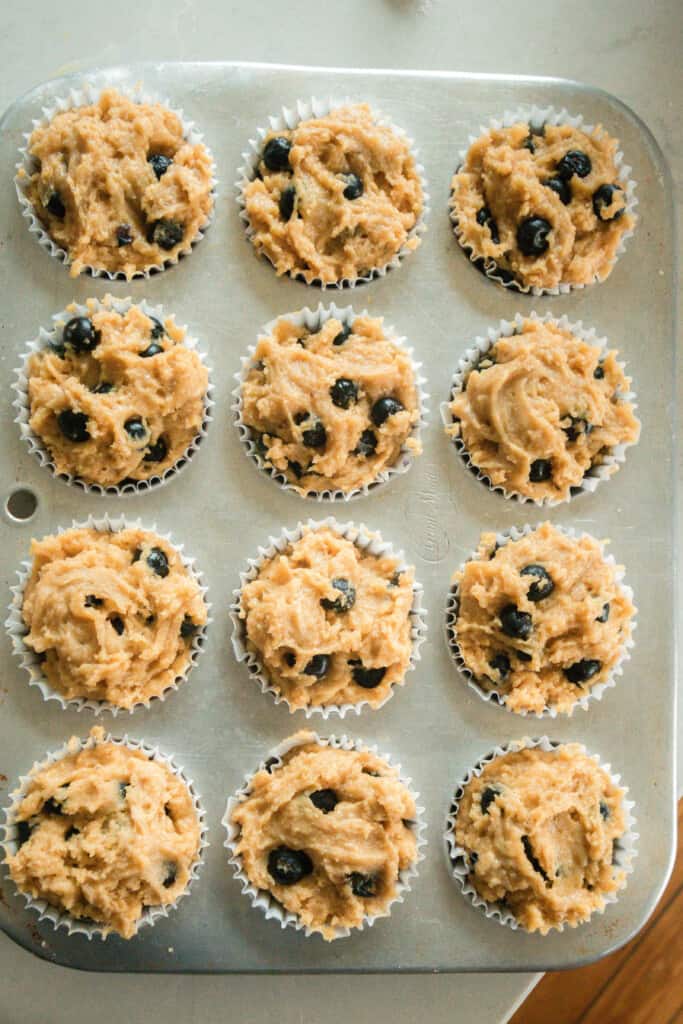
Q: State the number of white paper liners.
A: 12